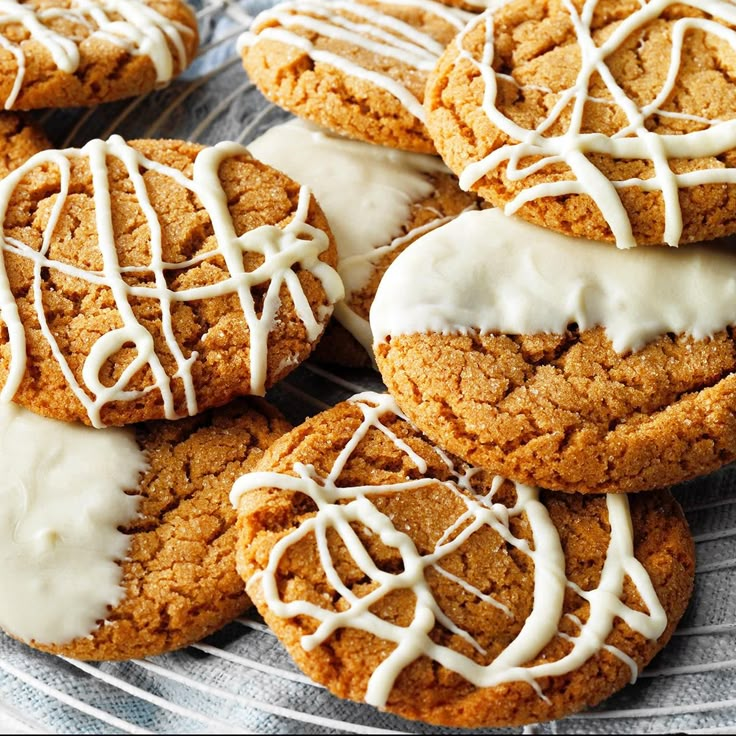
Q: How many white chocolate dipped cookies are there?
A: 3